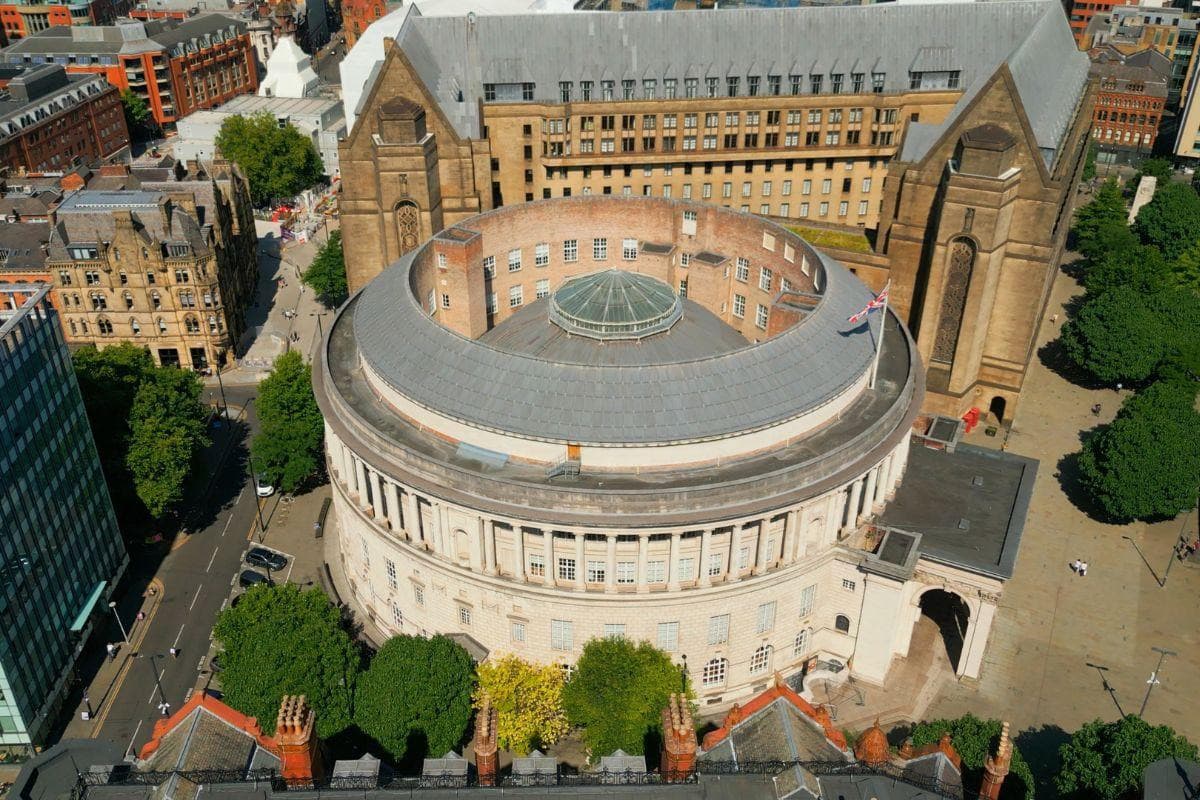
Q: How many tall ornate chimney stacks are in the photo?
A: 4